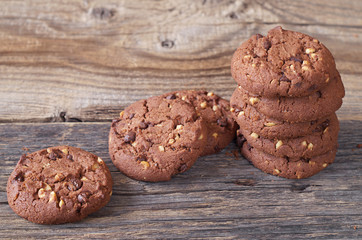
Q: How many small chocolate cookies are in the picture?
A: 8